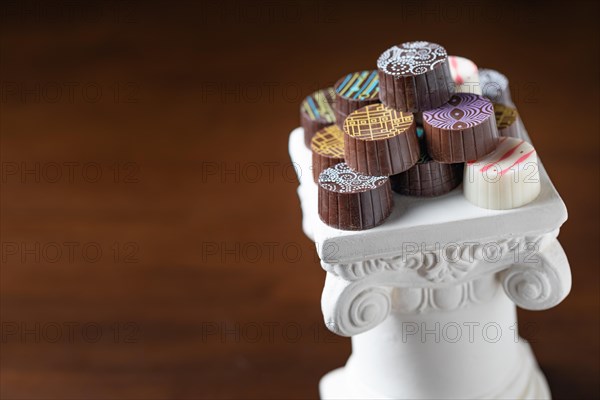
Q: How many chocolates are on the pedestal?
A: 12